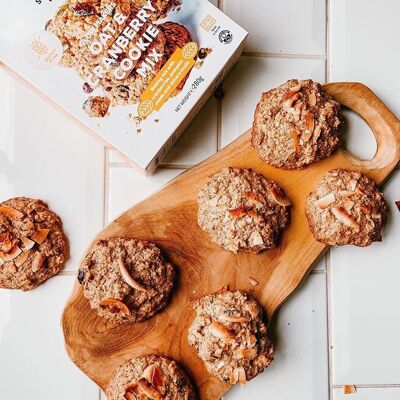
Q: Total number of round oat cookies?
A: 7